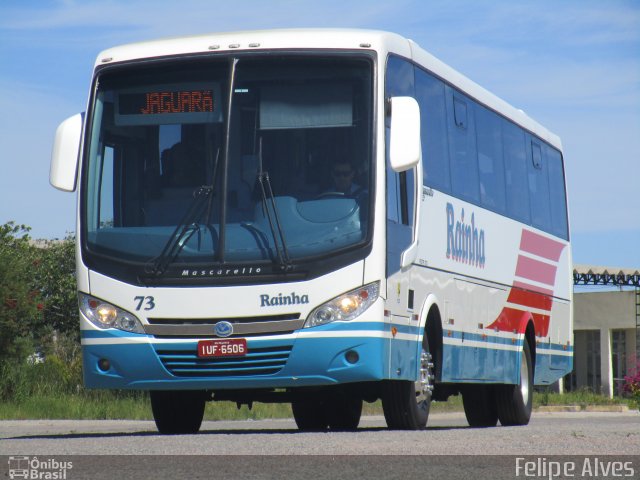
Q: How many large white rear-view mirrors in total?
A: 2